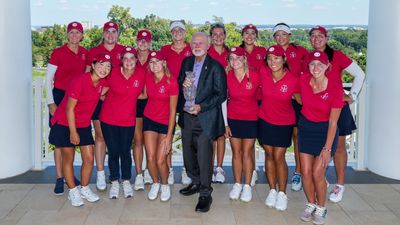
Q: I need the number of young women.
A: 14